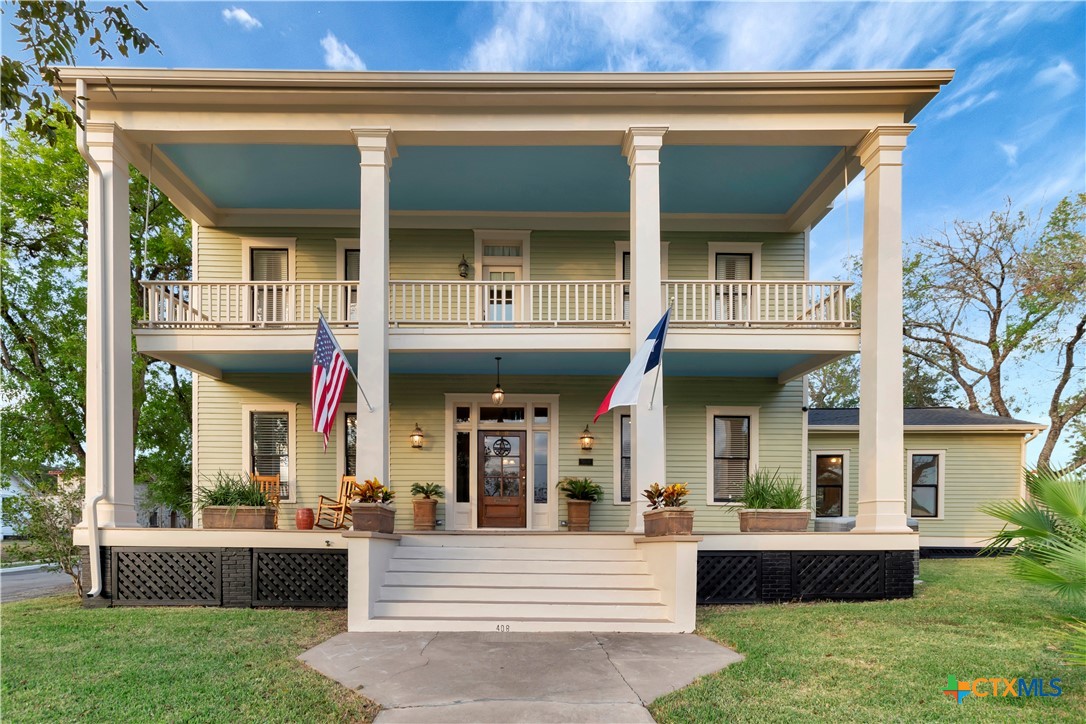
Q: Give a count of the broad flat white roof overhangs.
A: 1